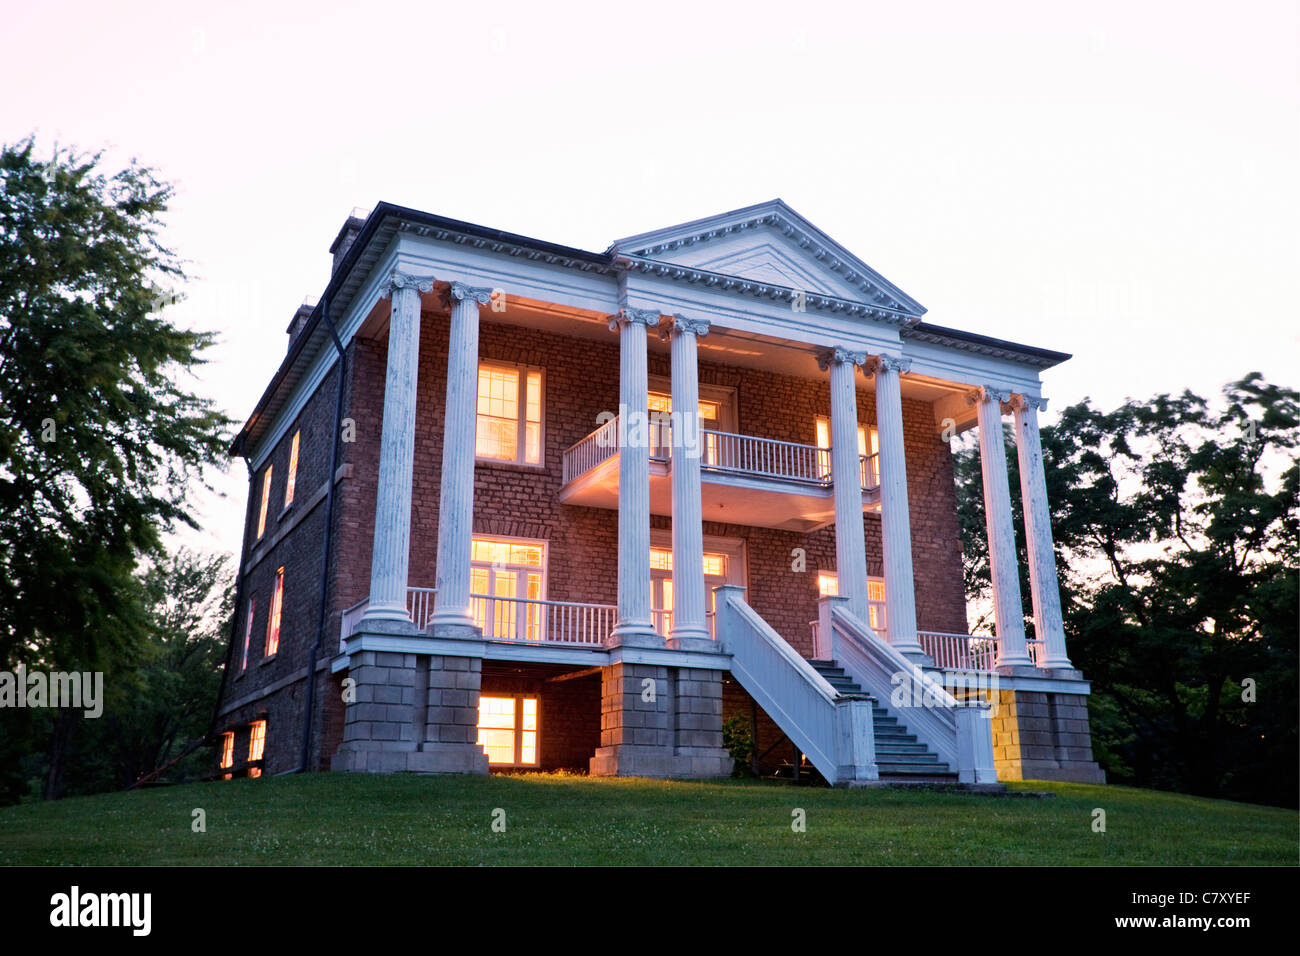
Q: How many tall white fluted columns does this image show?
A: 8